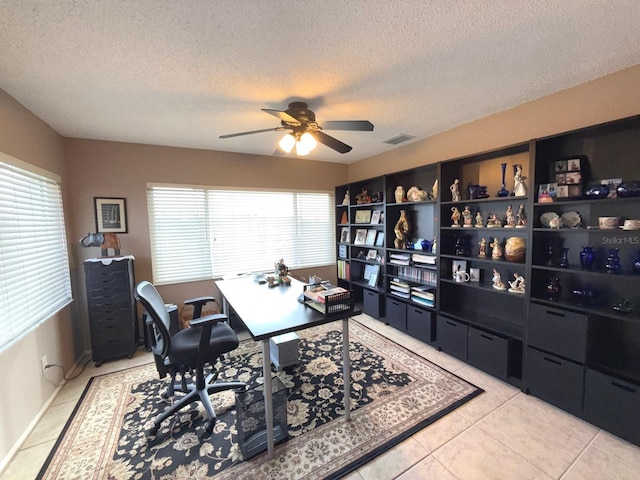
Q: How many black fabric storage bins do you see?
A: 8